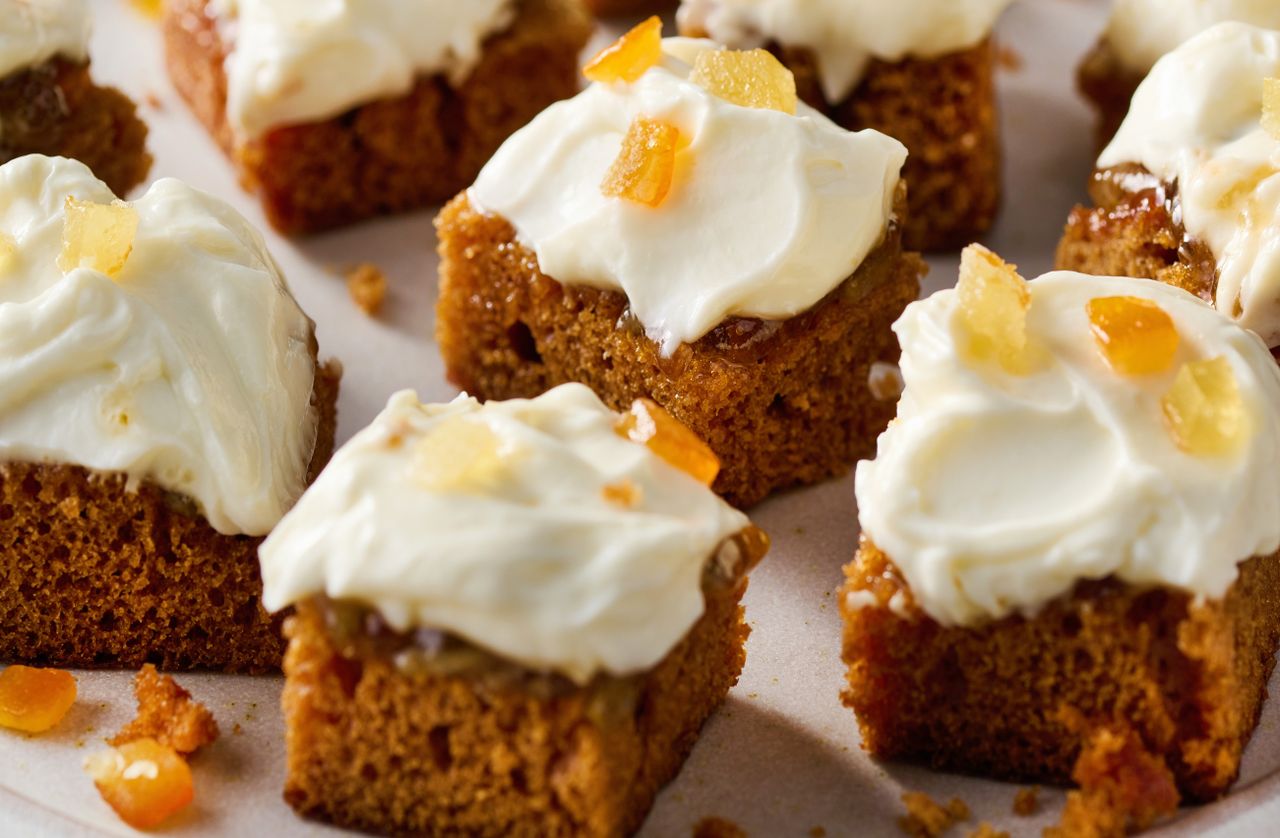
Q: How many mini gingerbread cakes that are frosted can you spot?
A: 9